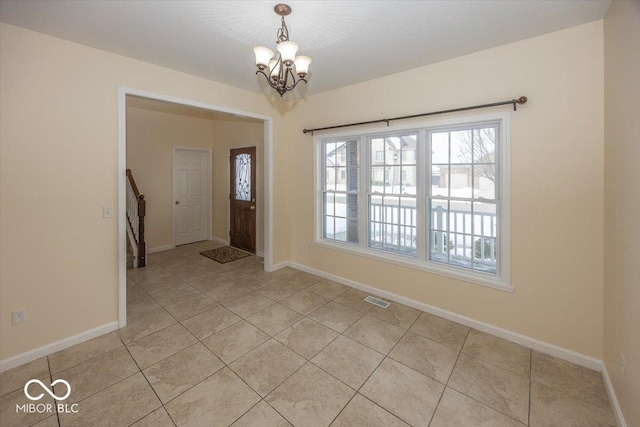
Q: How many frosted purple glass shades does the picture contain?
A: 0